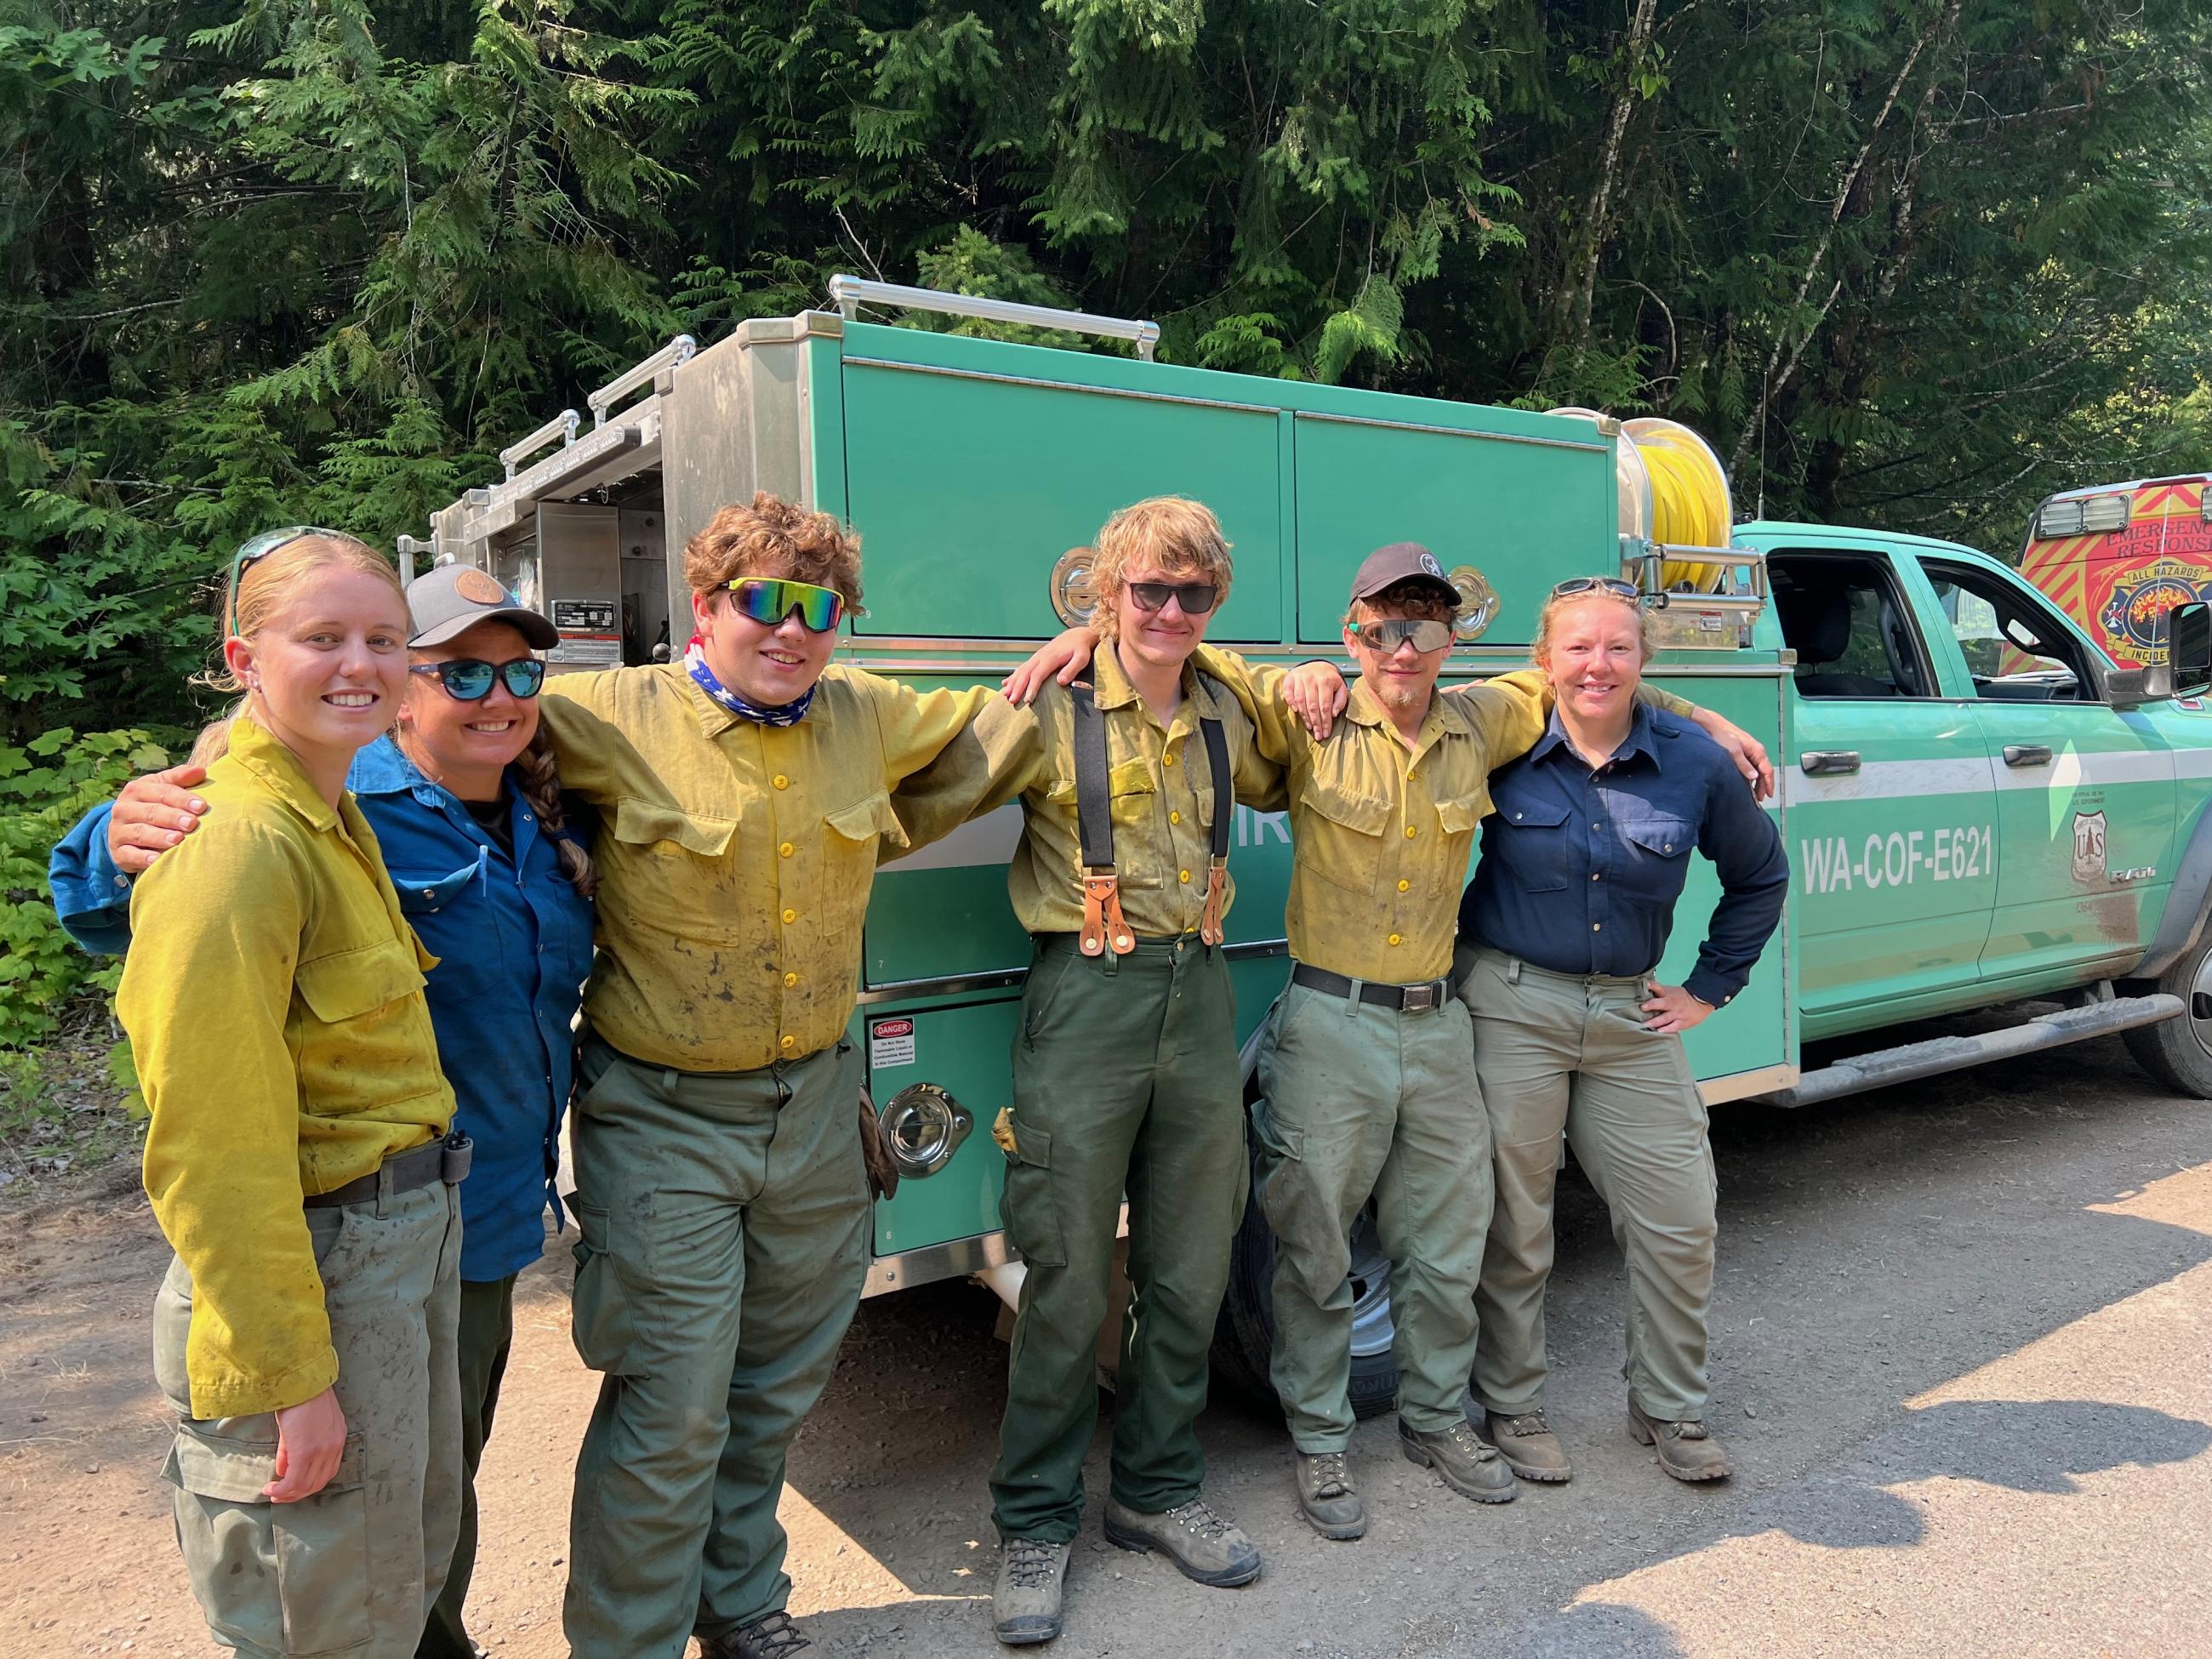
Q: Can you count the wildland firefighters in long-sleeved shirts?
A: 6